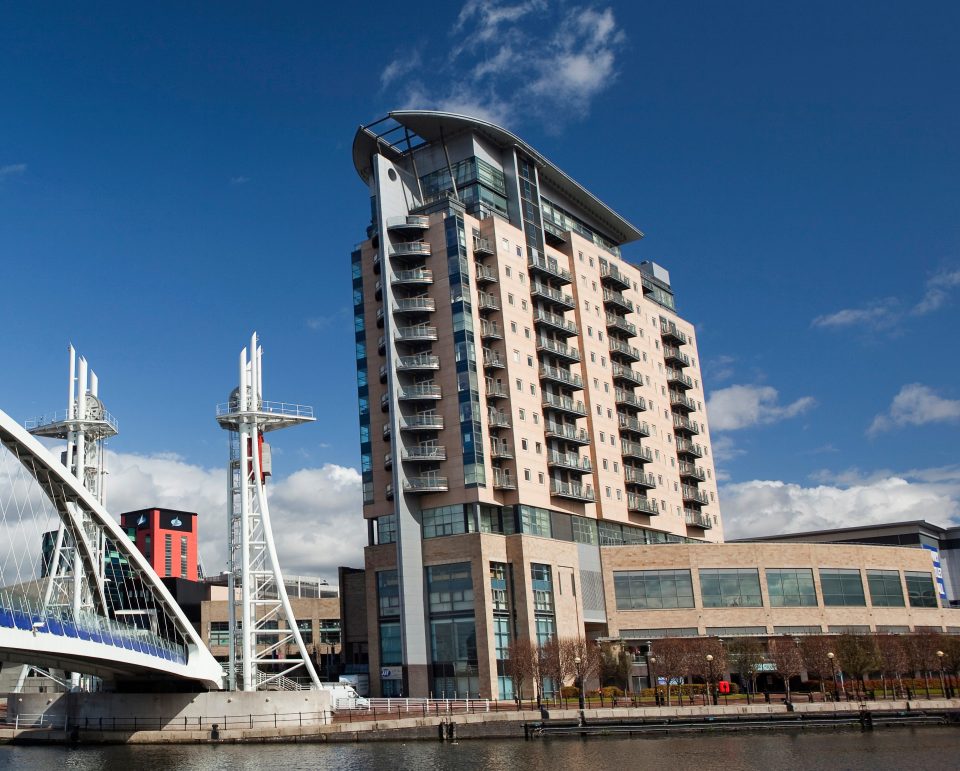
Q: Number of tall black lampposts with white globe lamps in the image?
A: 5